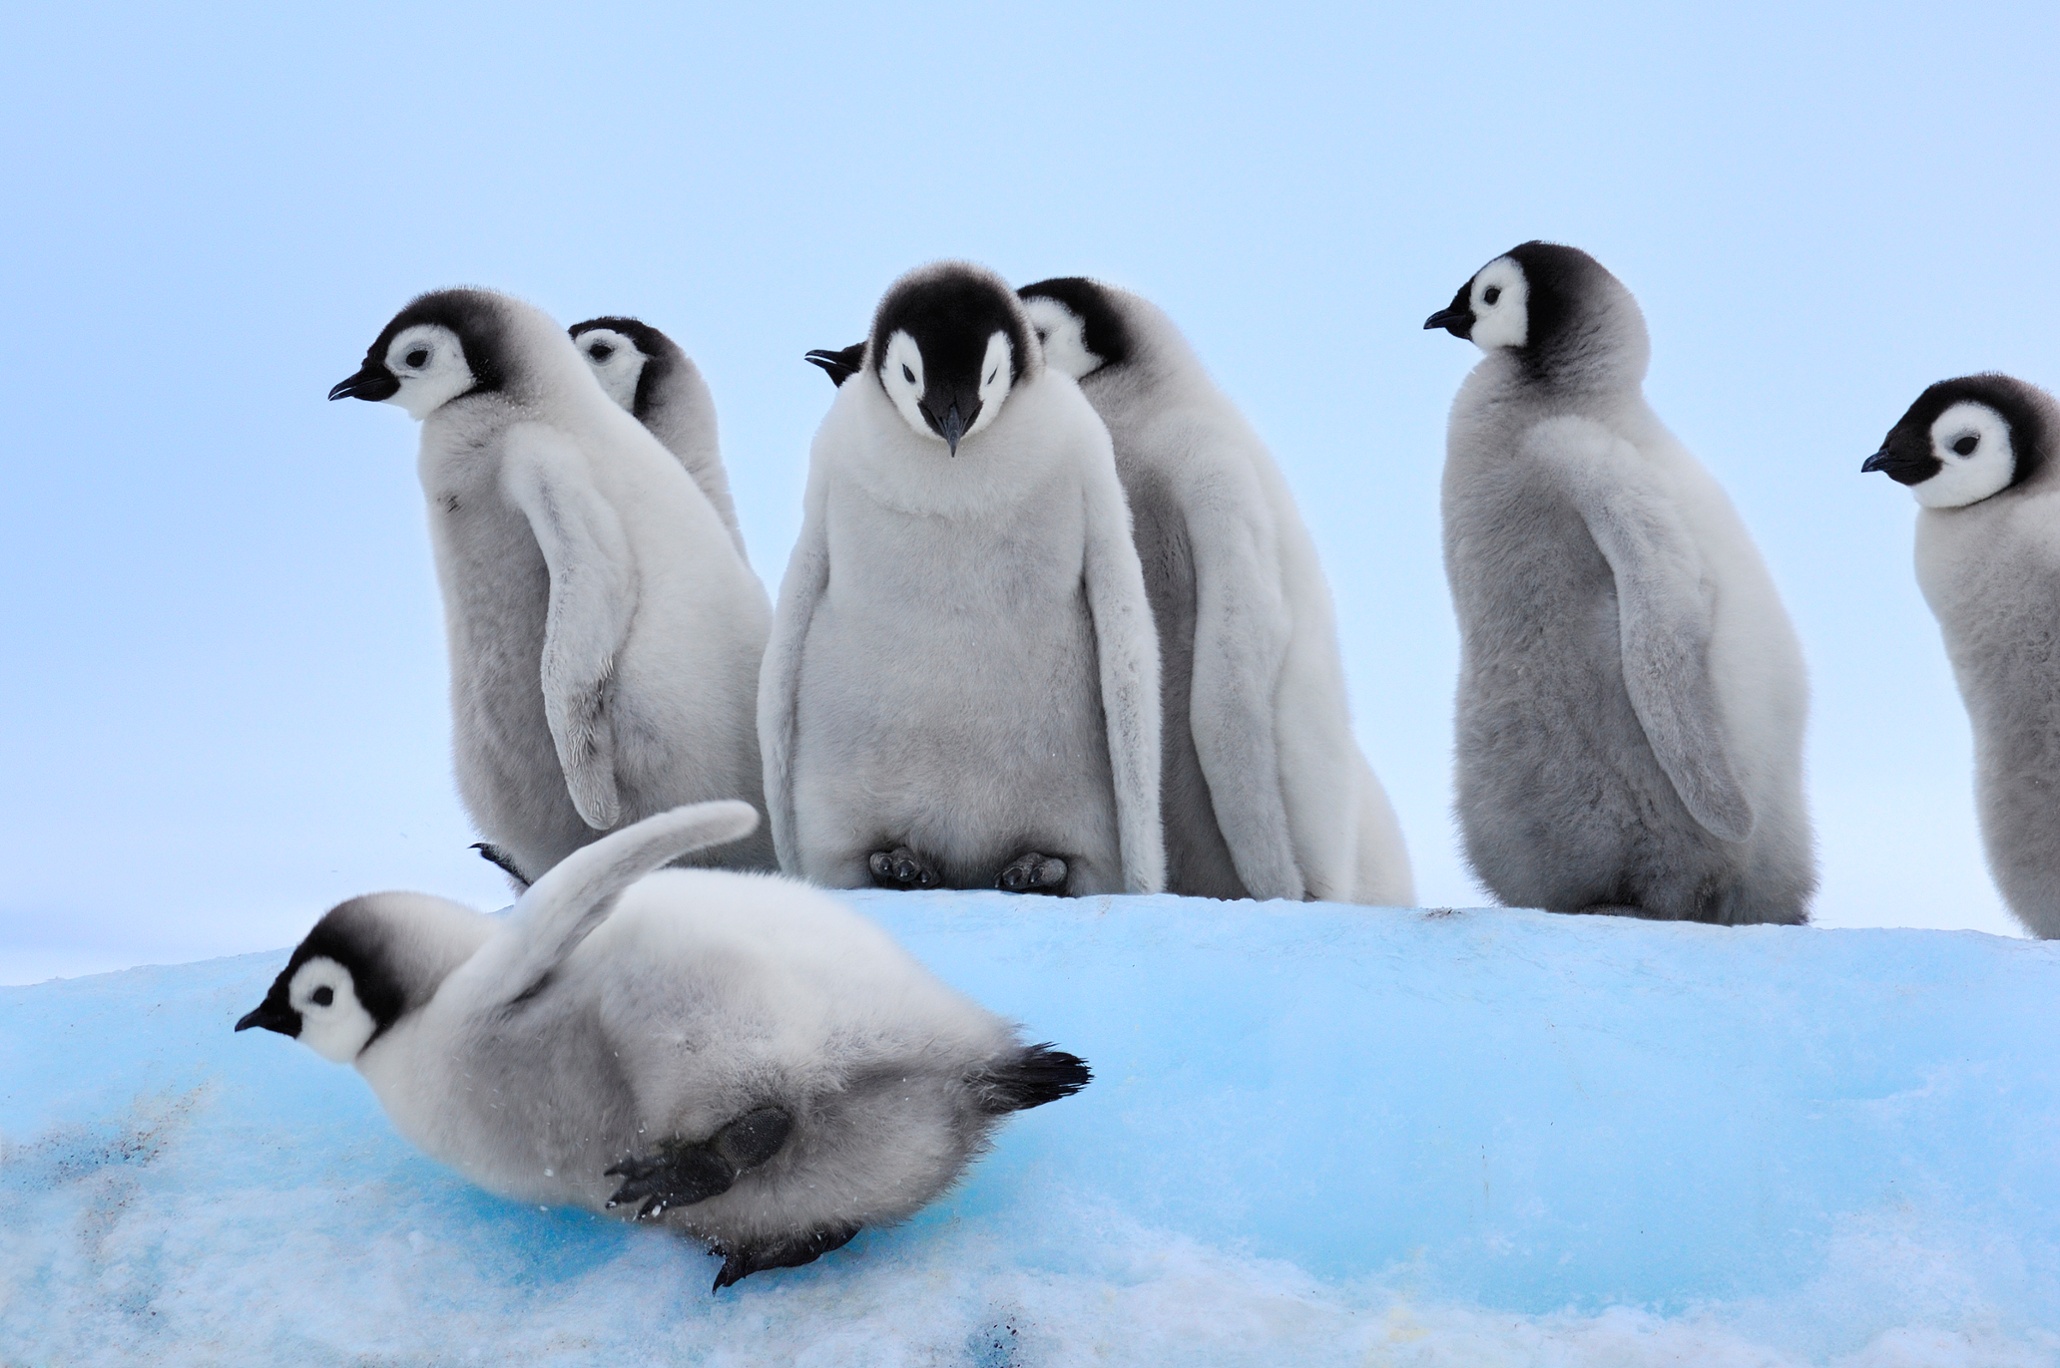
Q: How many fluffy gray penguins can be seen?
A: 7